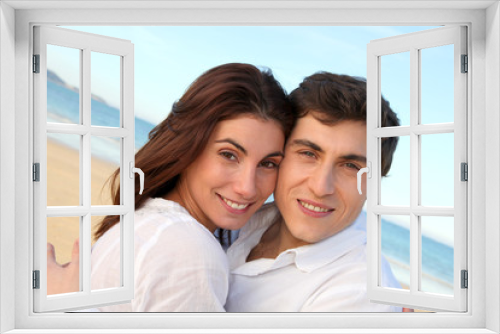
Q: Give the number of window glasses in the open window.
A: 12